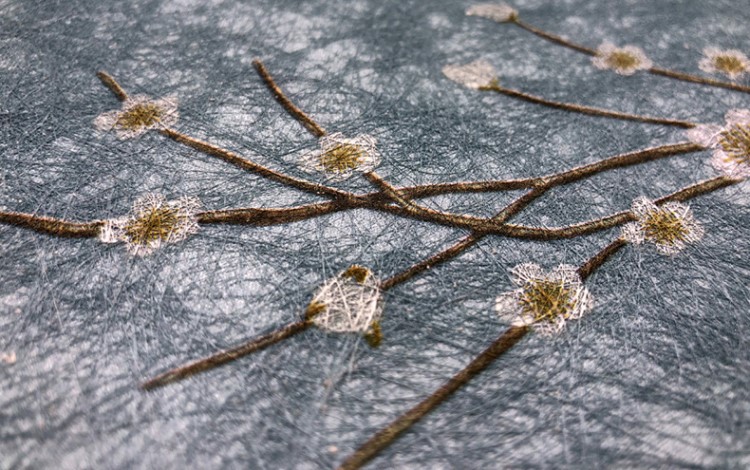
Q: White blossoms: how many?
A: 11